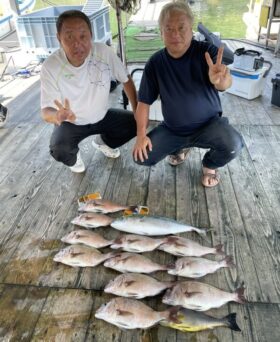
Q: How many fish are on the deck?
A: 13